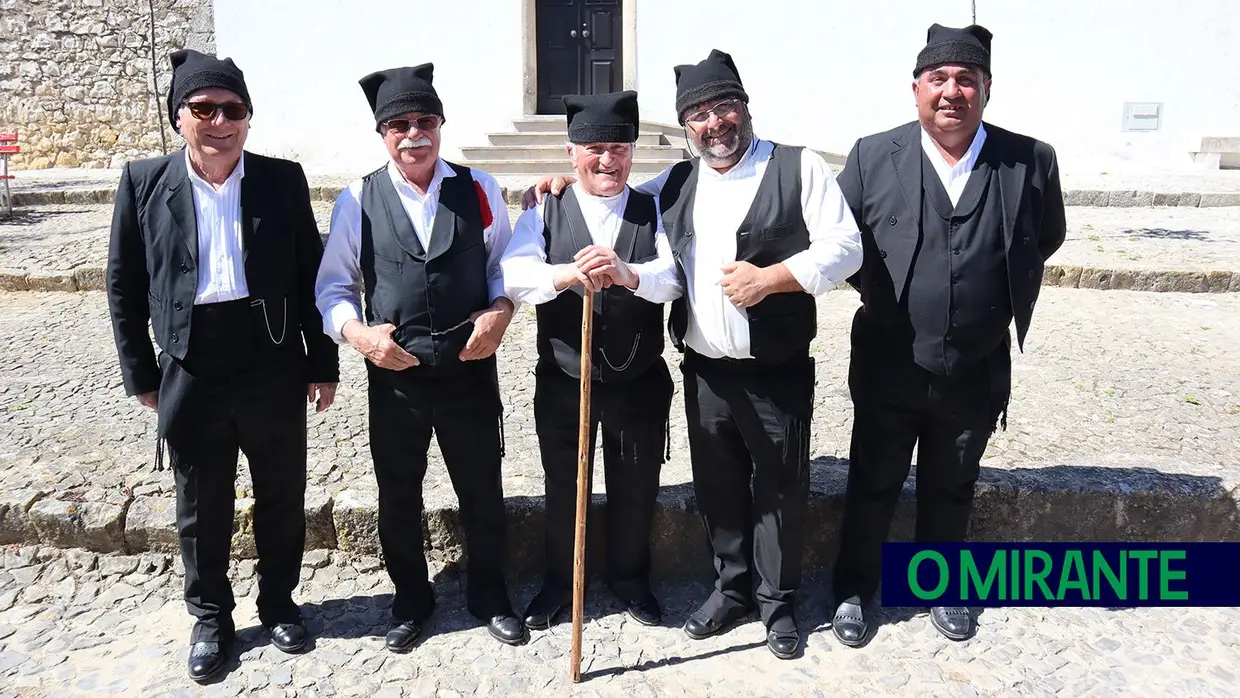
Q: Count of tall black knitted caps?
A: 5